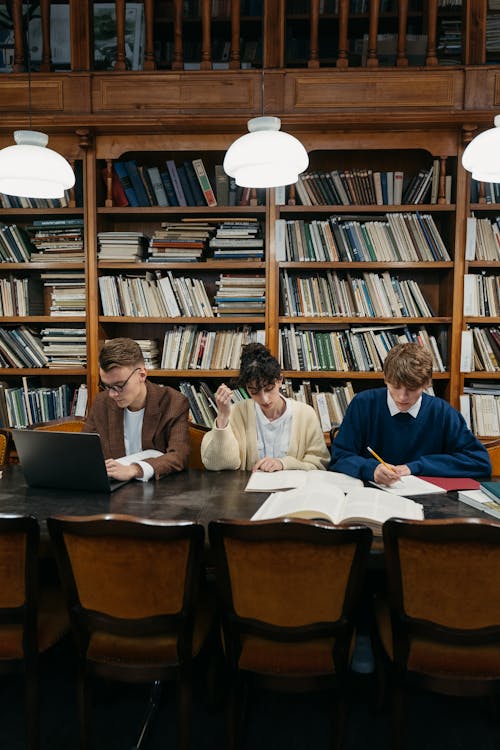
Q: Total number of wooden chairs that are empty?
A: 4